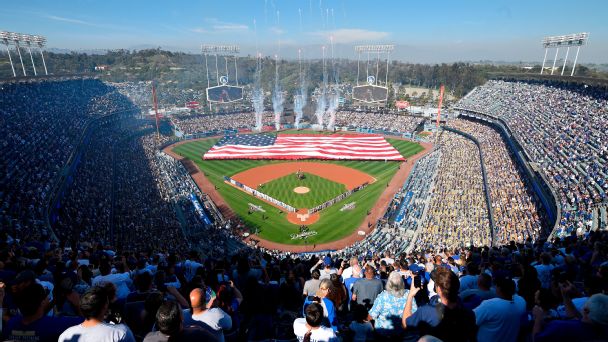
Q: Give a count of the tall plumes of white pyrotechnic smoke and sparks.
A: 5